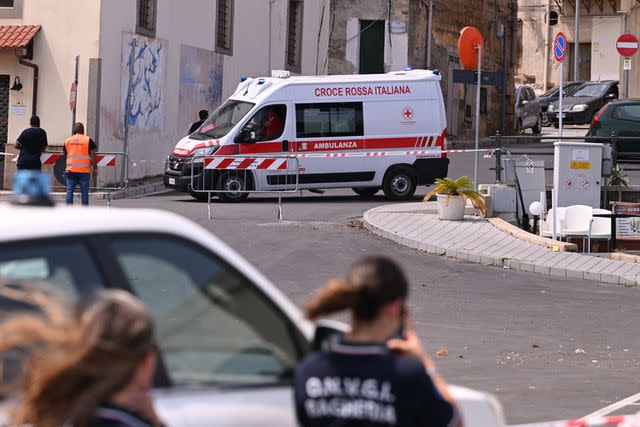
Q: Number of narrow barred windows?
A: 3